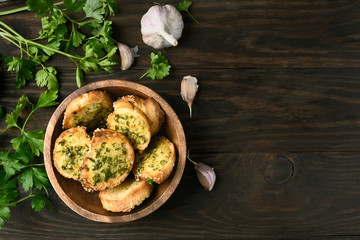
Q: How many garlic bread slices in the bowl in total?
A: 7